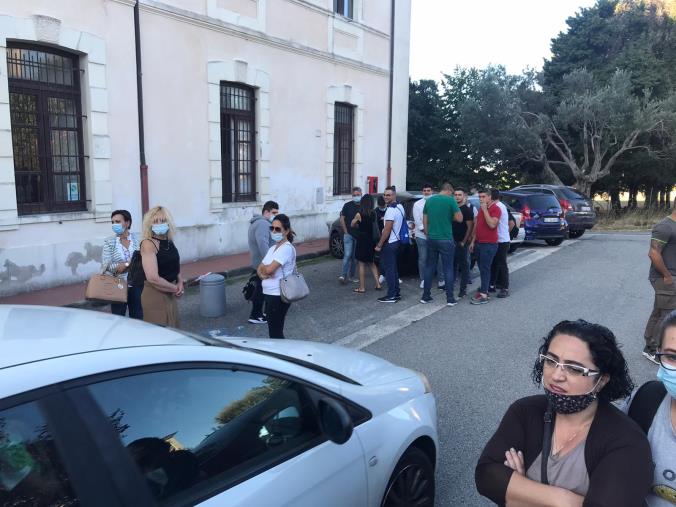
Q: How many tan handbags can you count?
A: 1